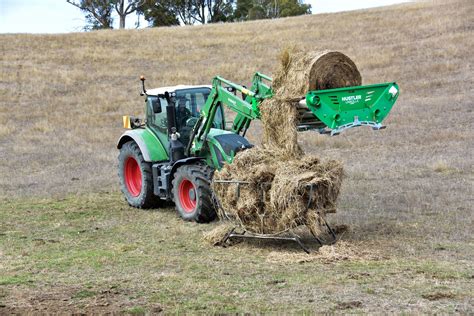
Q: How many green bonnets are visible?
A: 1